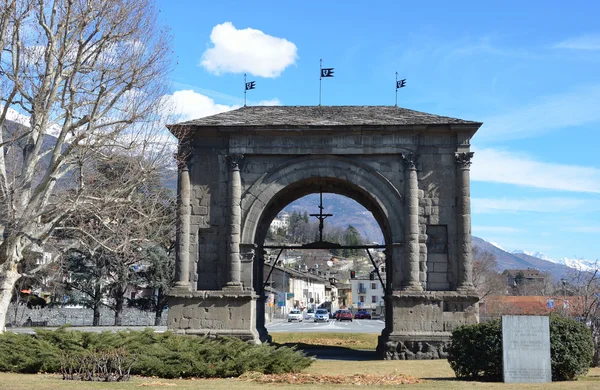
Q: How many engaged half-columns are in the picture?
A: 4